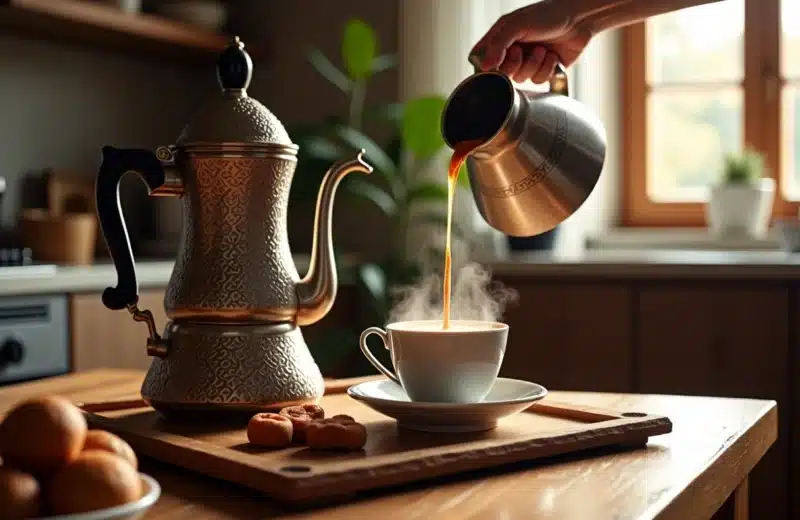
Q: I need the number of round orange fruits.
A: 4